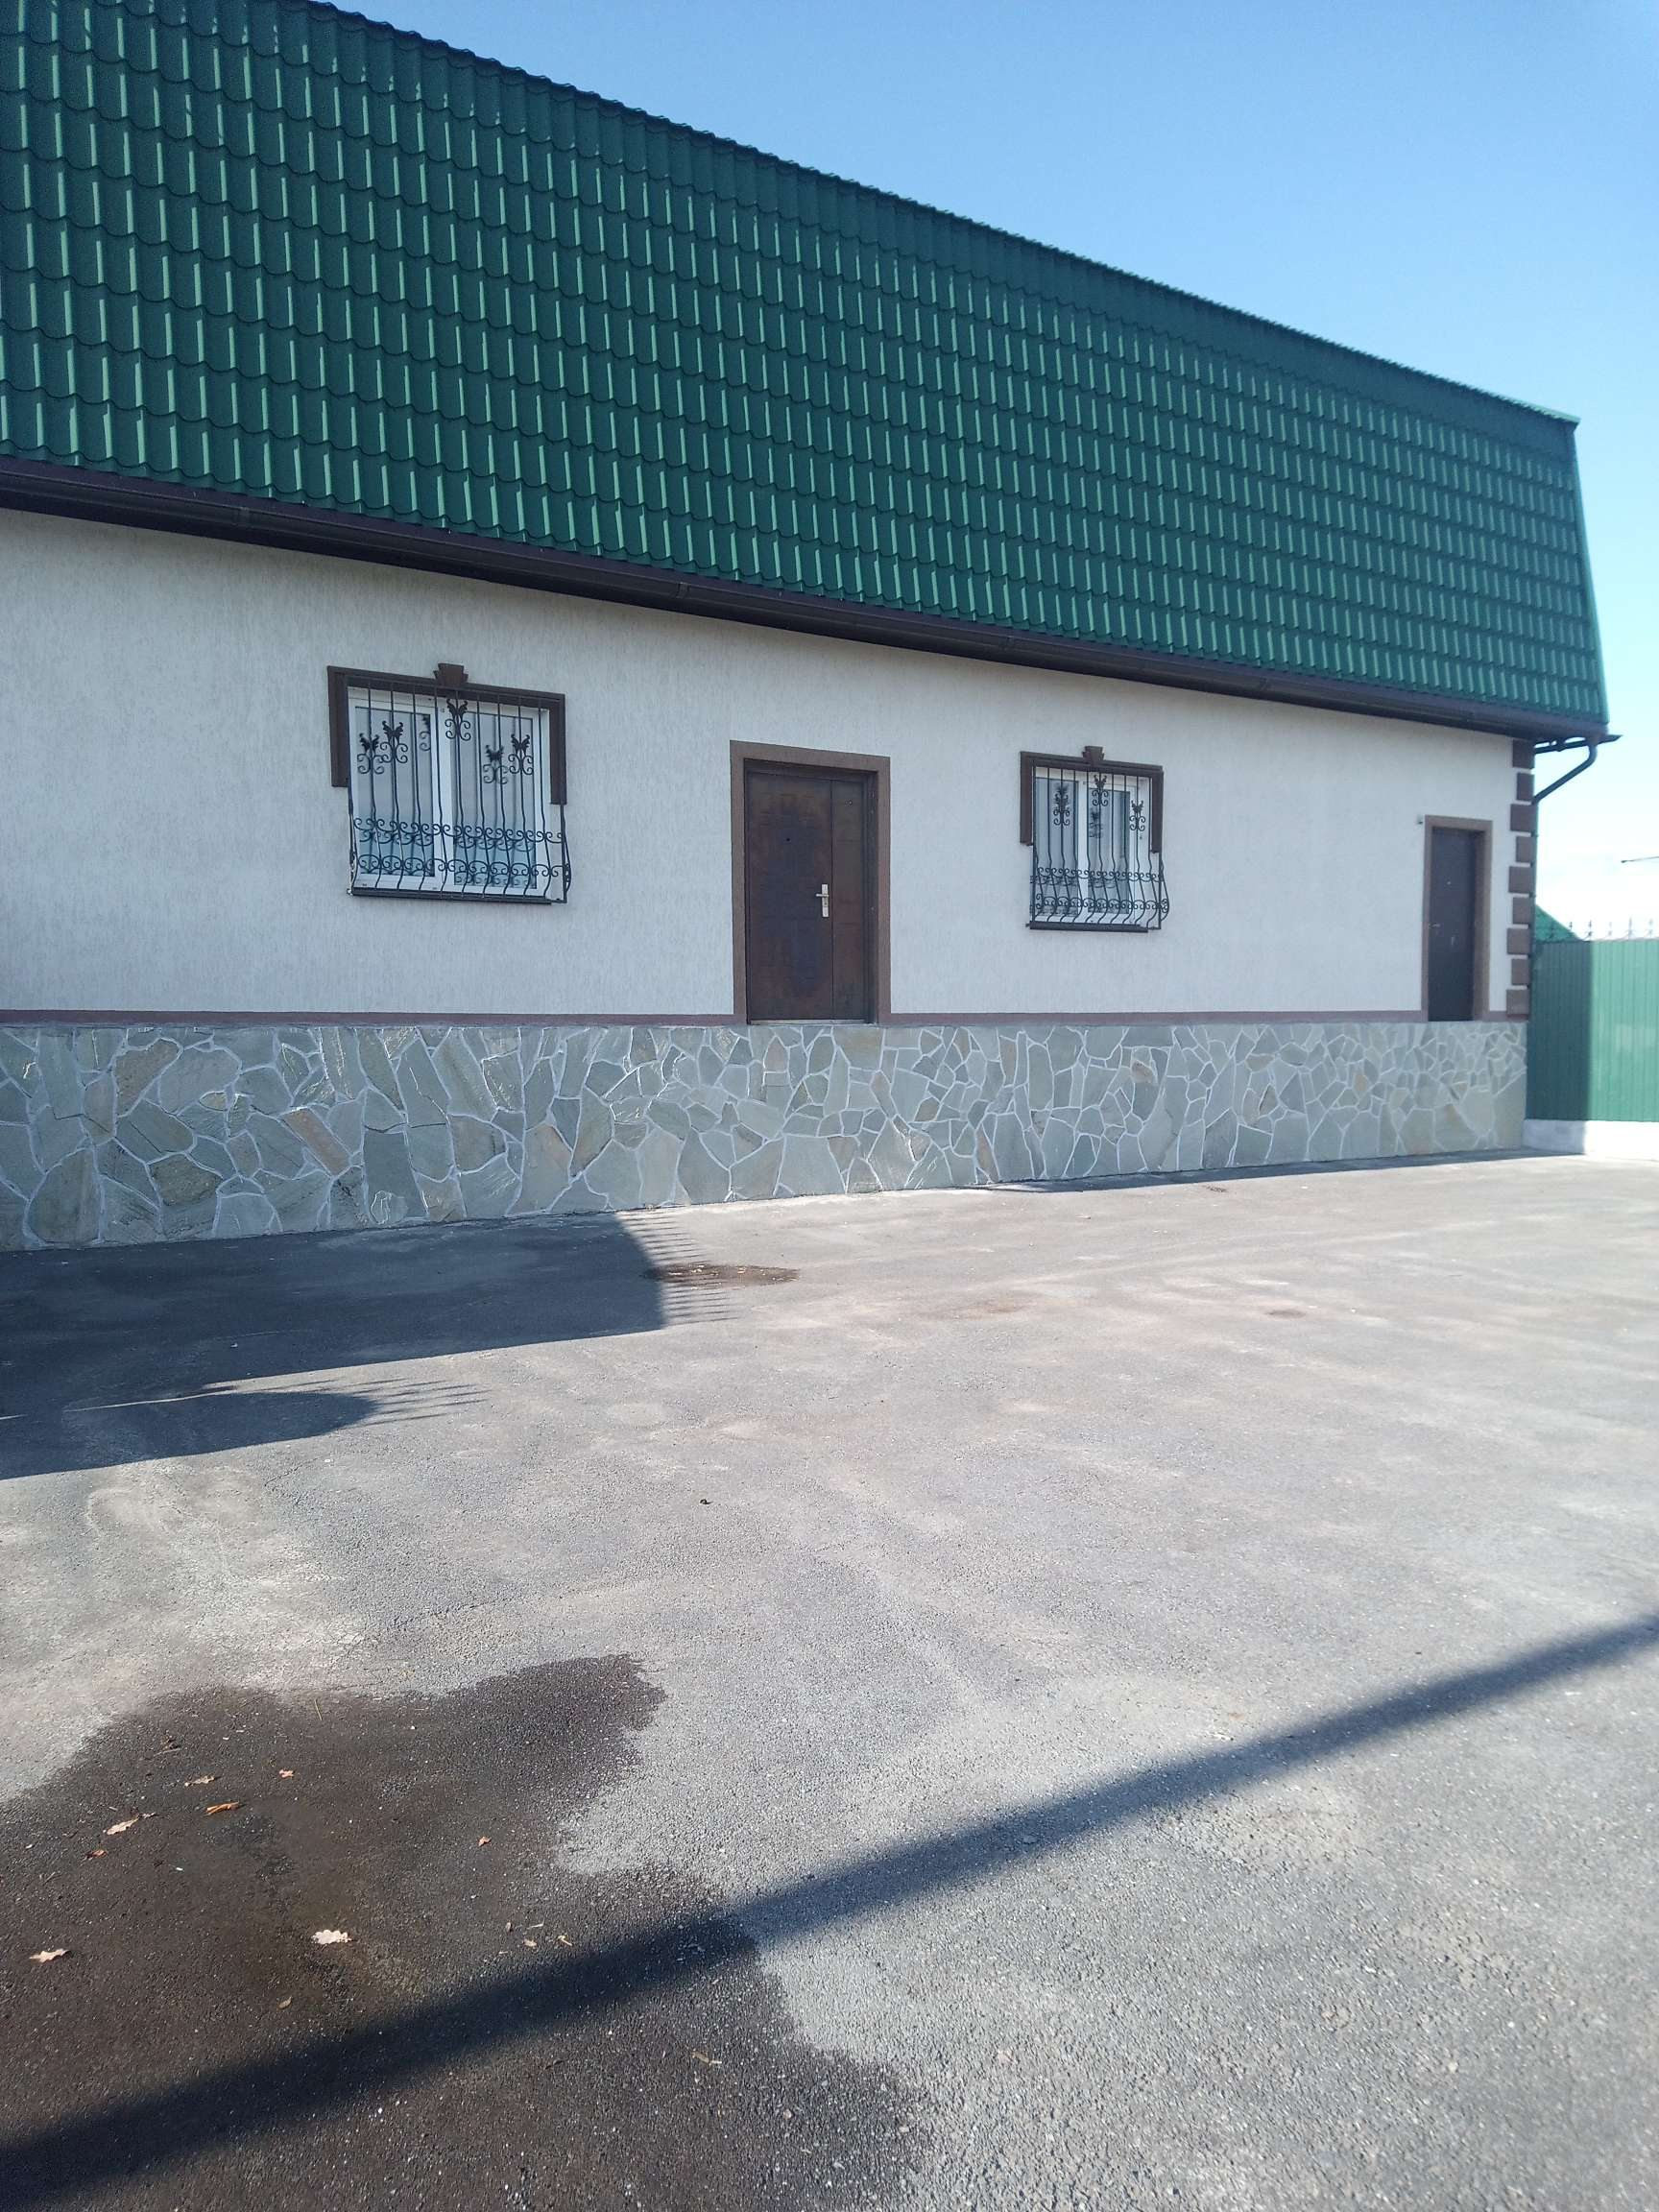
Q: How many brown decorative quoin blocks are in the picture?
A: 9